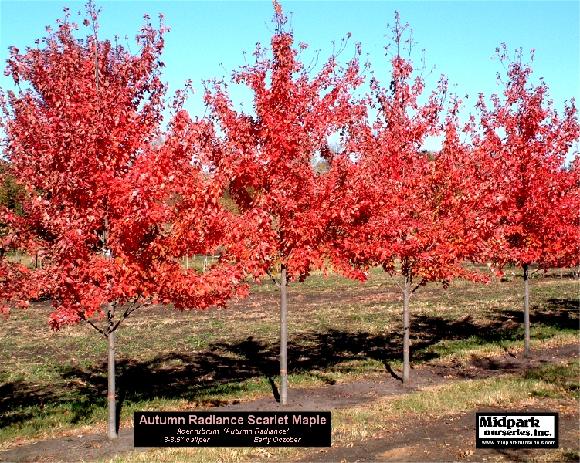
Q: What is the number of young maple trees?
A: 4